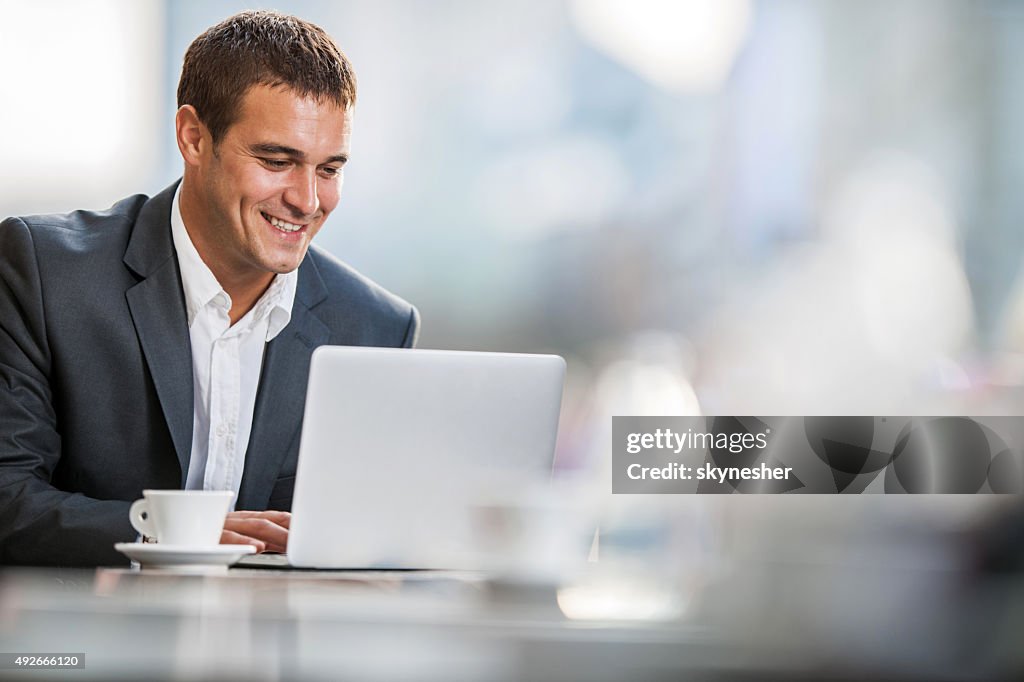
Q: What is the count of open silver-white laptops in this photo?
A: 1